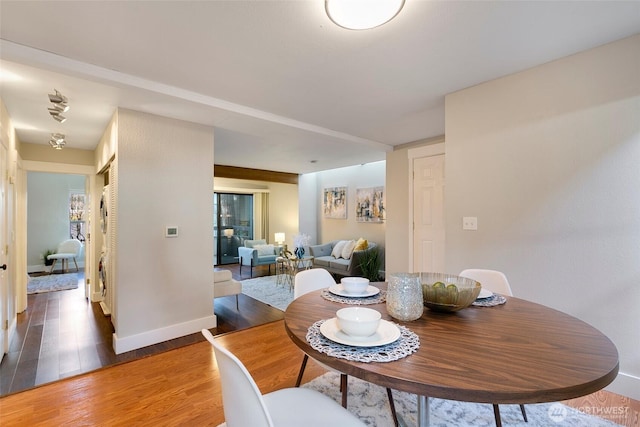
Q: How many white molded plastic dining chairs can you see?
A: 3